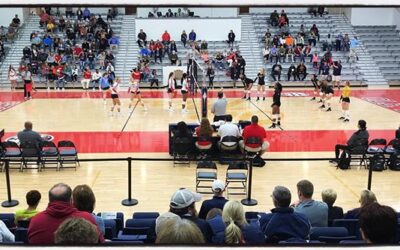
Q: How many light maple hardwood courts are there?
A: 1